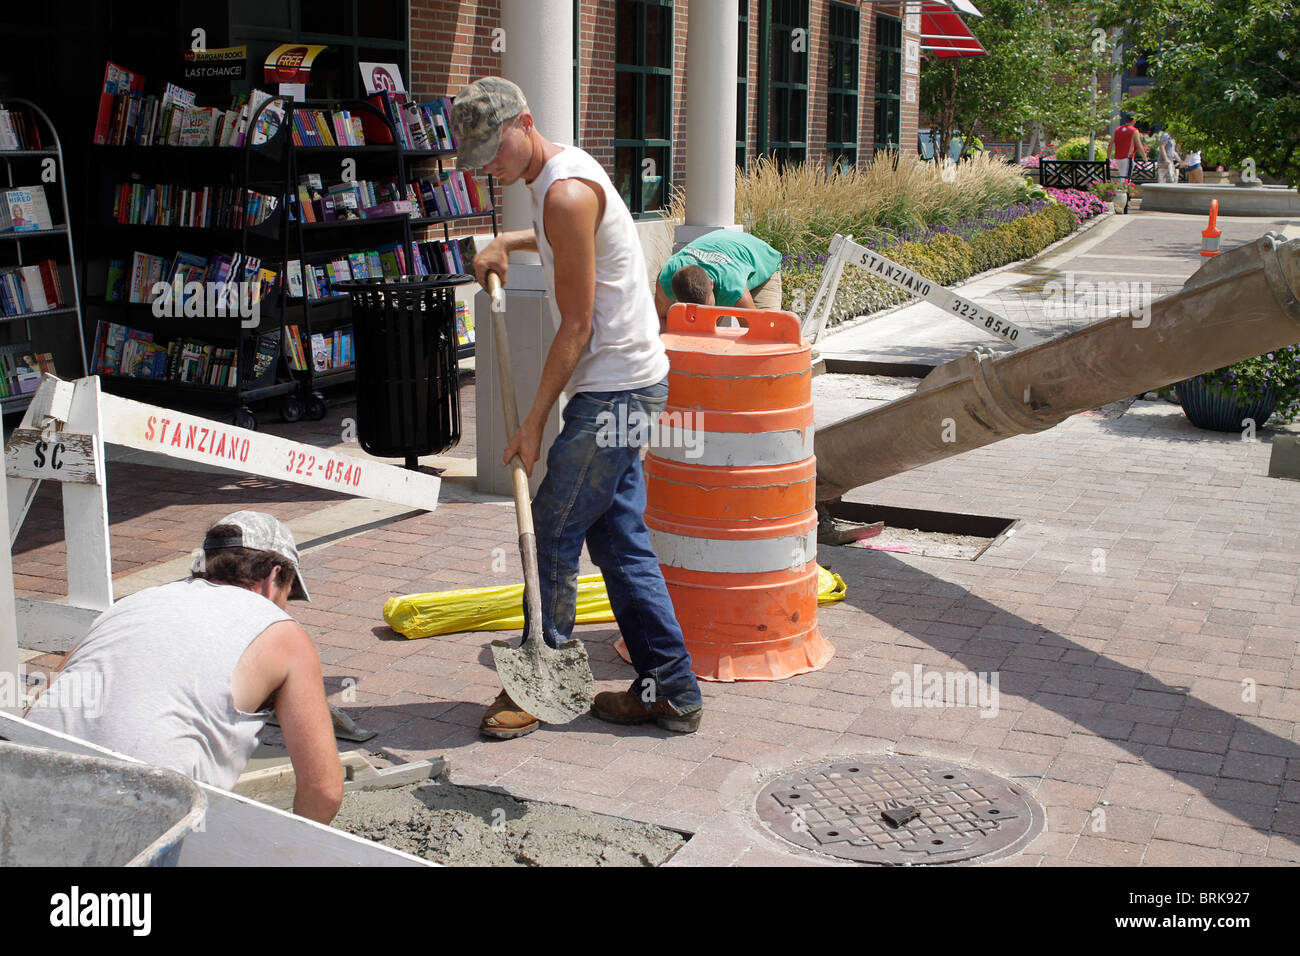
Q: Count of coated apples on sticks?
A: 0